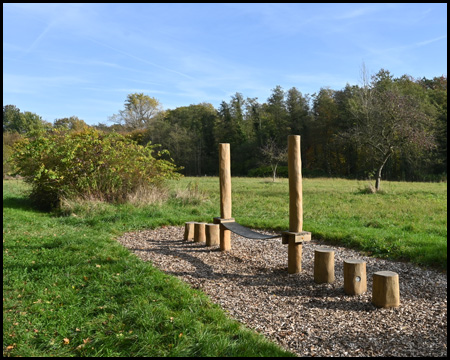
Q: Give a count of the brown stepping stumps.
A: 6